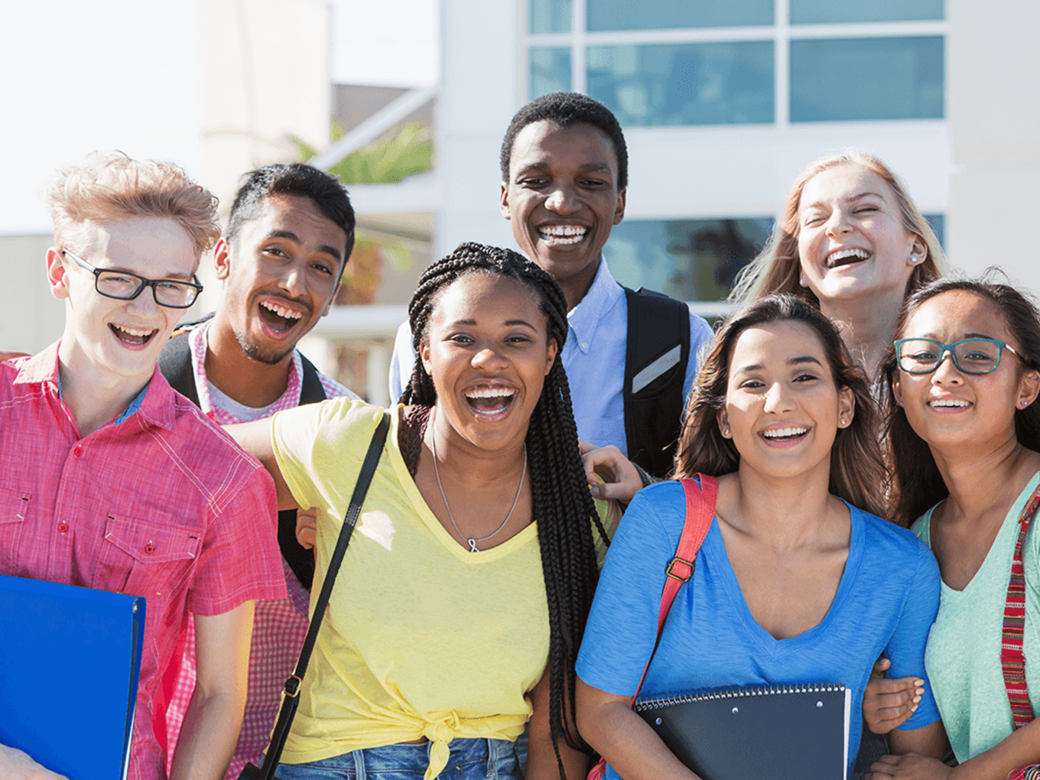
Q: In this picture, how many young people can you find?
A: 7